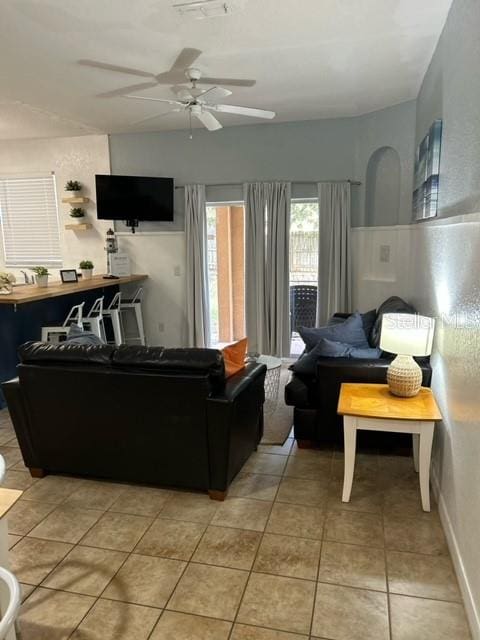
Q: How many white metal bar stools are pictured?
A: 4